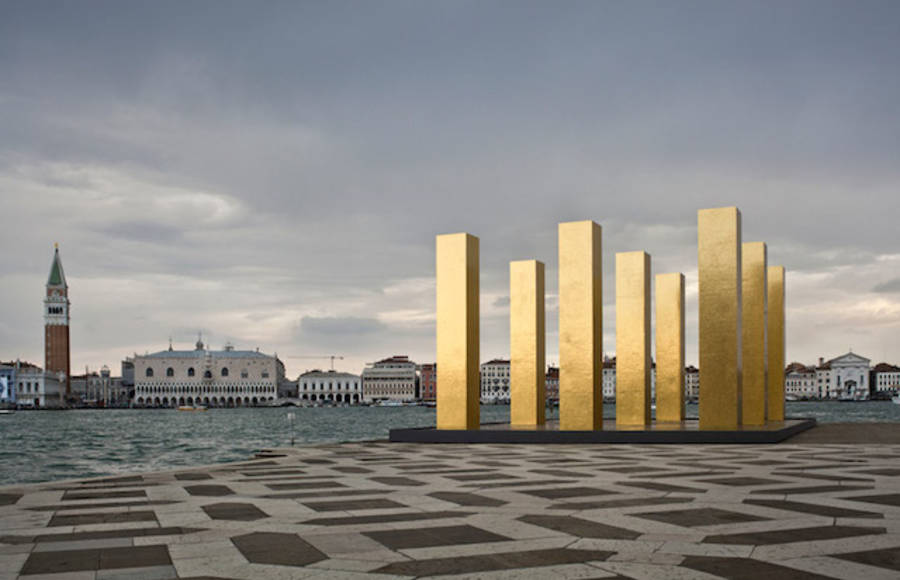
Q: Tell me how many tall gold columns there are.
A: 8